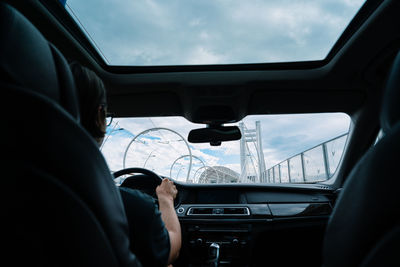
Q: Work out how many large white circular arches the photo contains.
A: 3